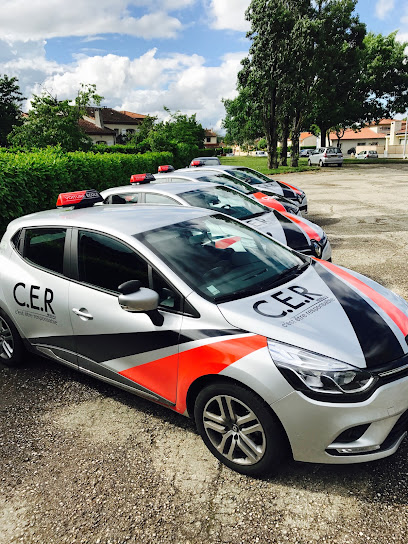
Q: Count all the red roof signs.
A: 4